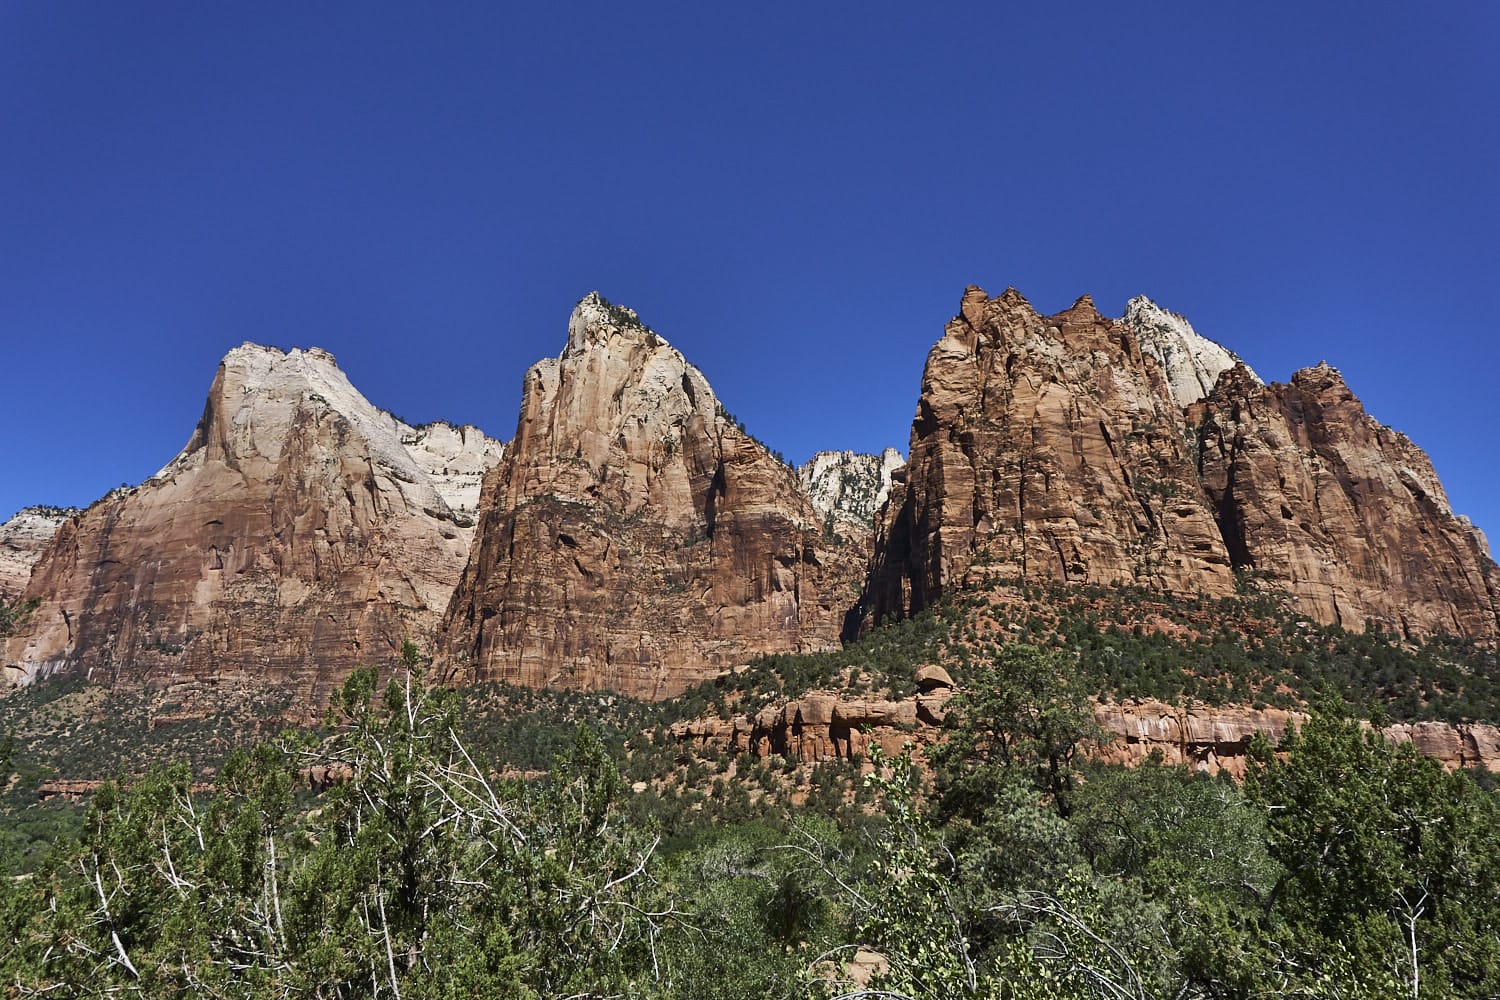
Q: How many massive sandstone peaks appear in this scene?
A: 3